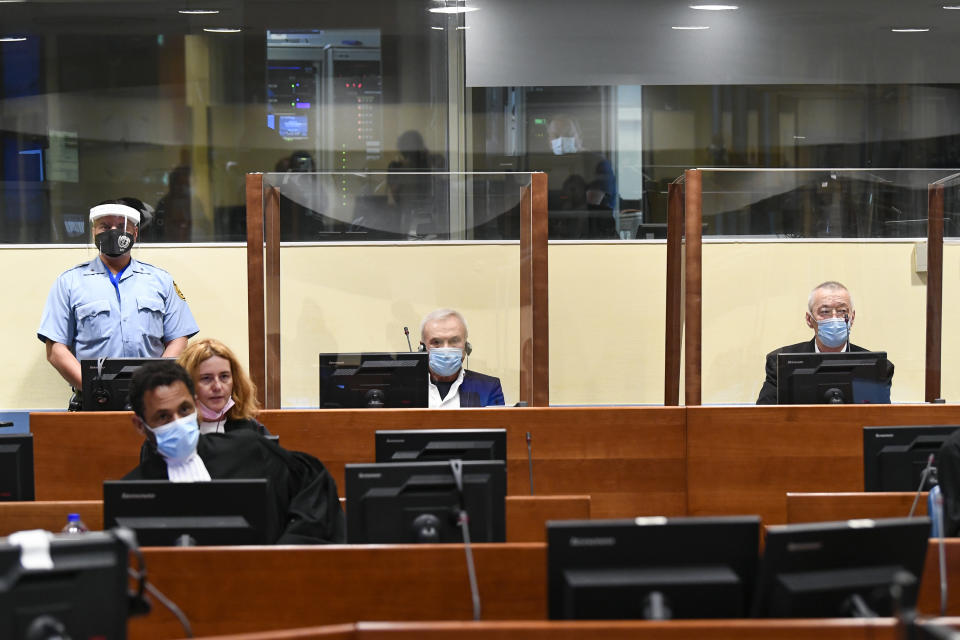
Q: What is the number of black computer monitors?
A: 11